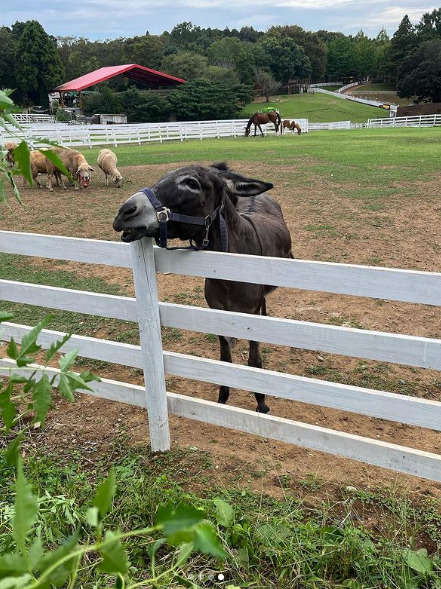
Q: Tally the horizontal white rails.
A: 4